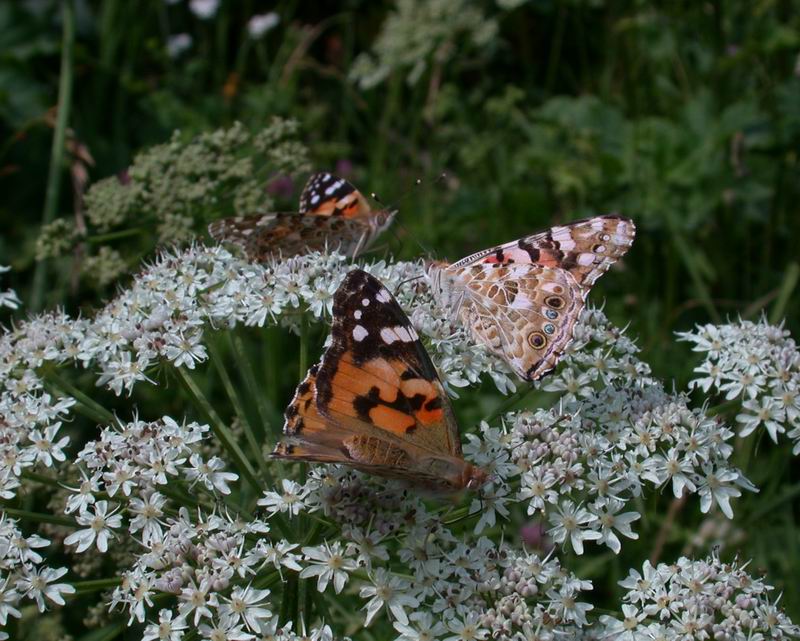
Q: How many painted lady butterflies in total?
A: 3